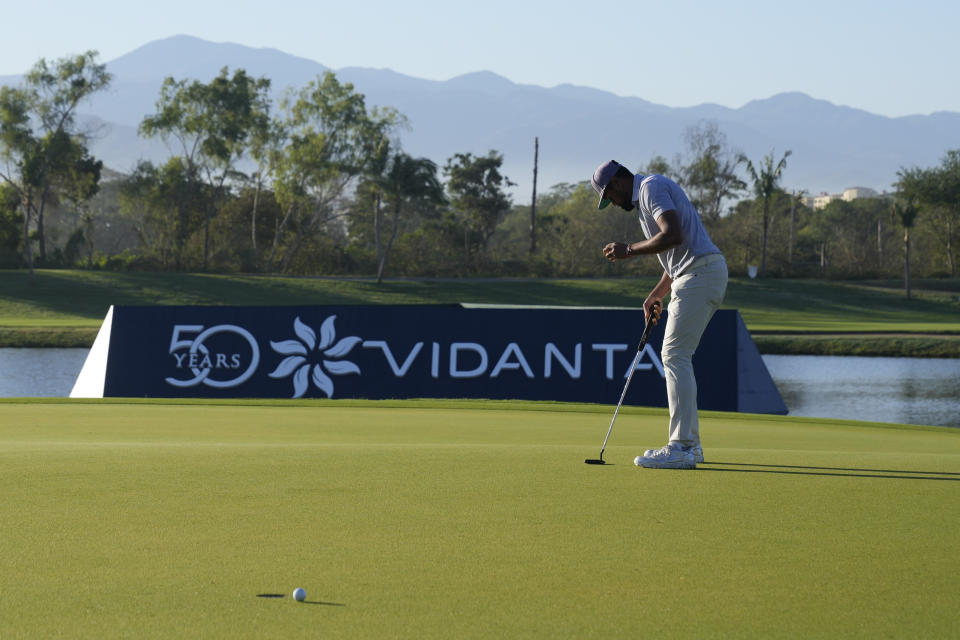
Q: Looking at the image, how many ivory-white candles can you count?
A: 0